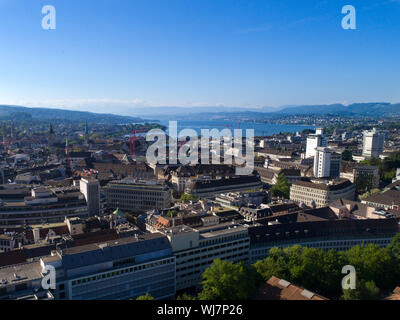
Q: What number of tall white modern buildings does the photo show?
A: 3